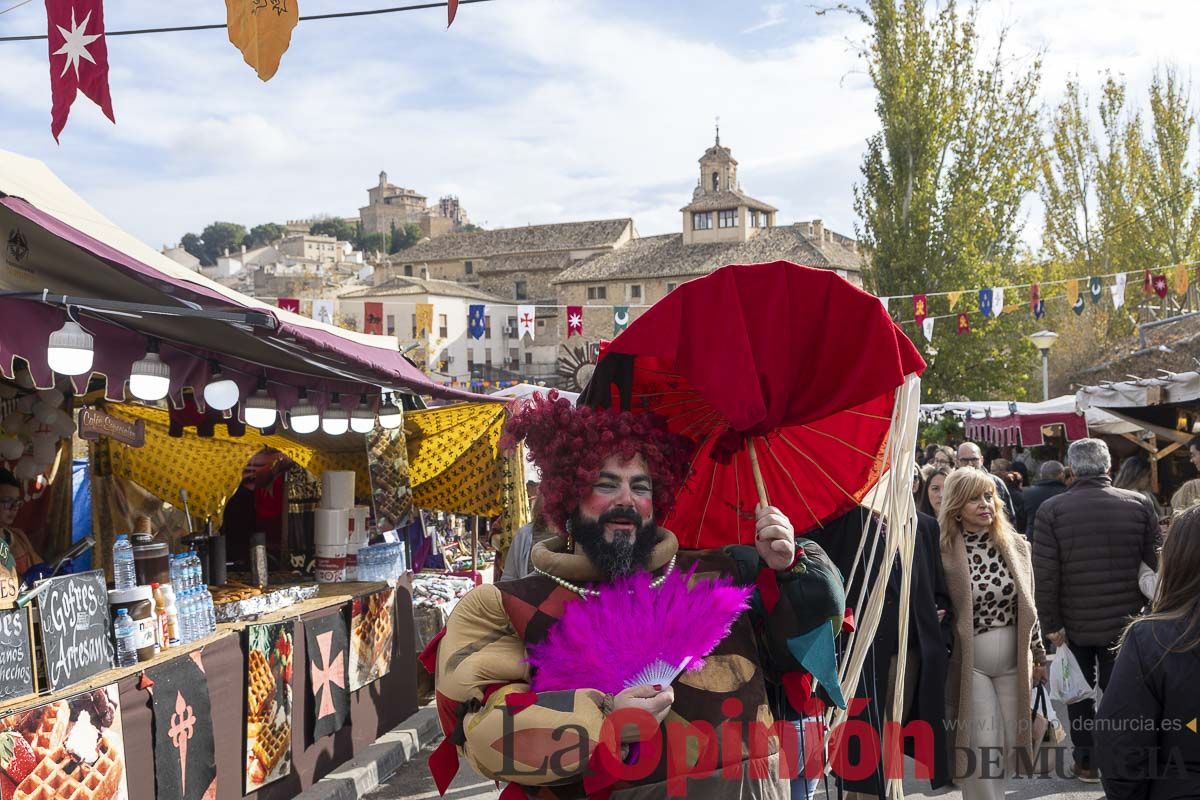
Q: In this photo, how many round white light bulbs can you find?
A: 8